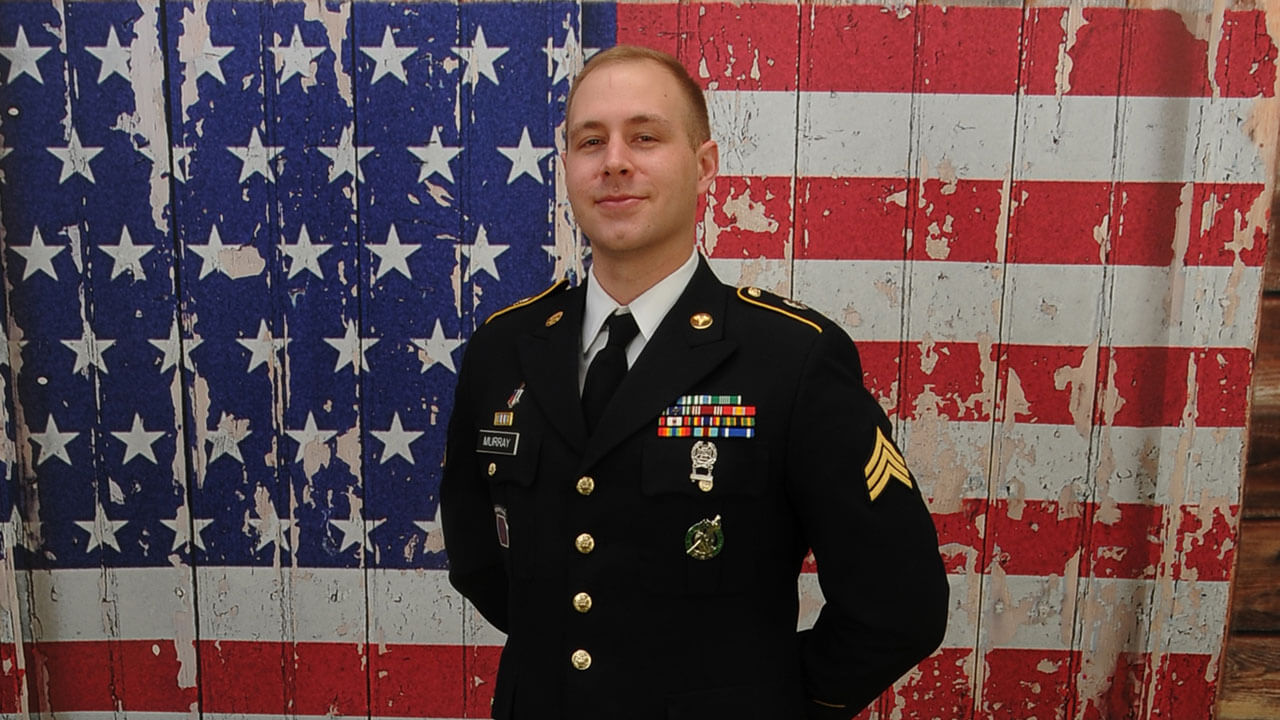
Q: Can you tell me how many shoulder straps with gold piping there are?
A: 2